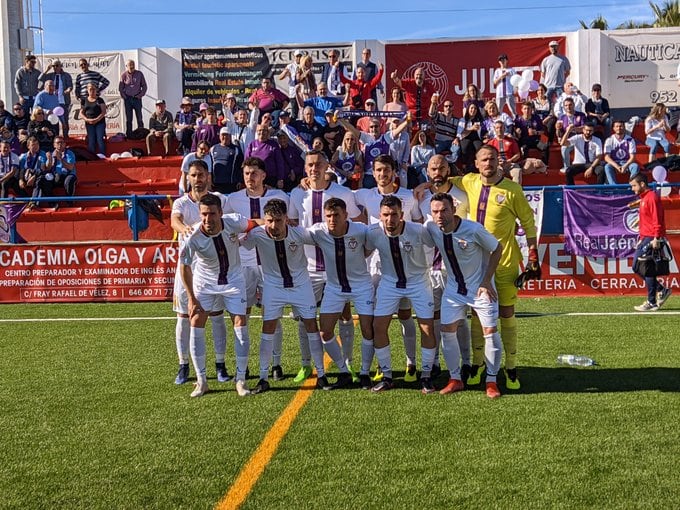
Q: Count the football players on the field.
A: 11